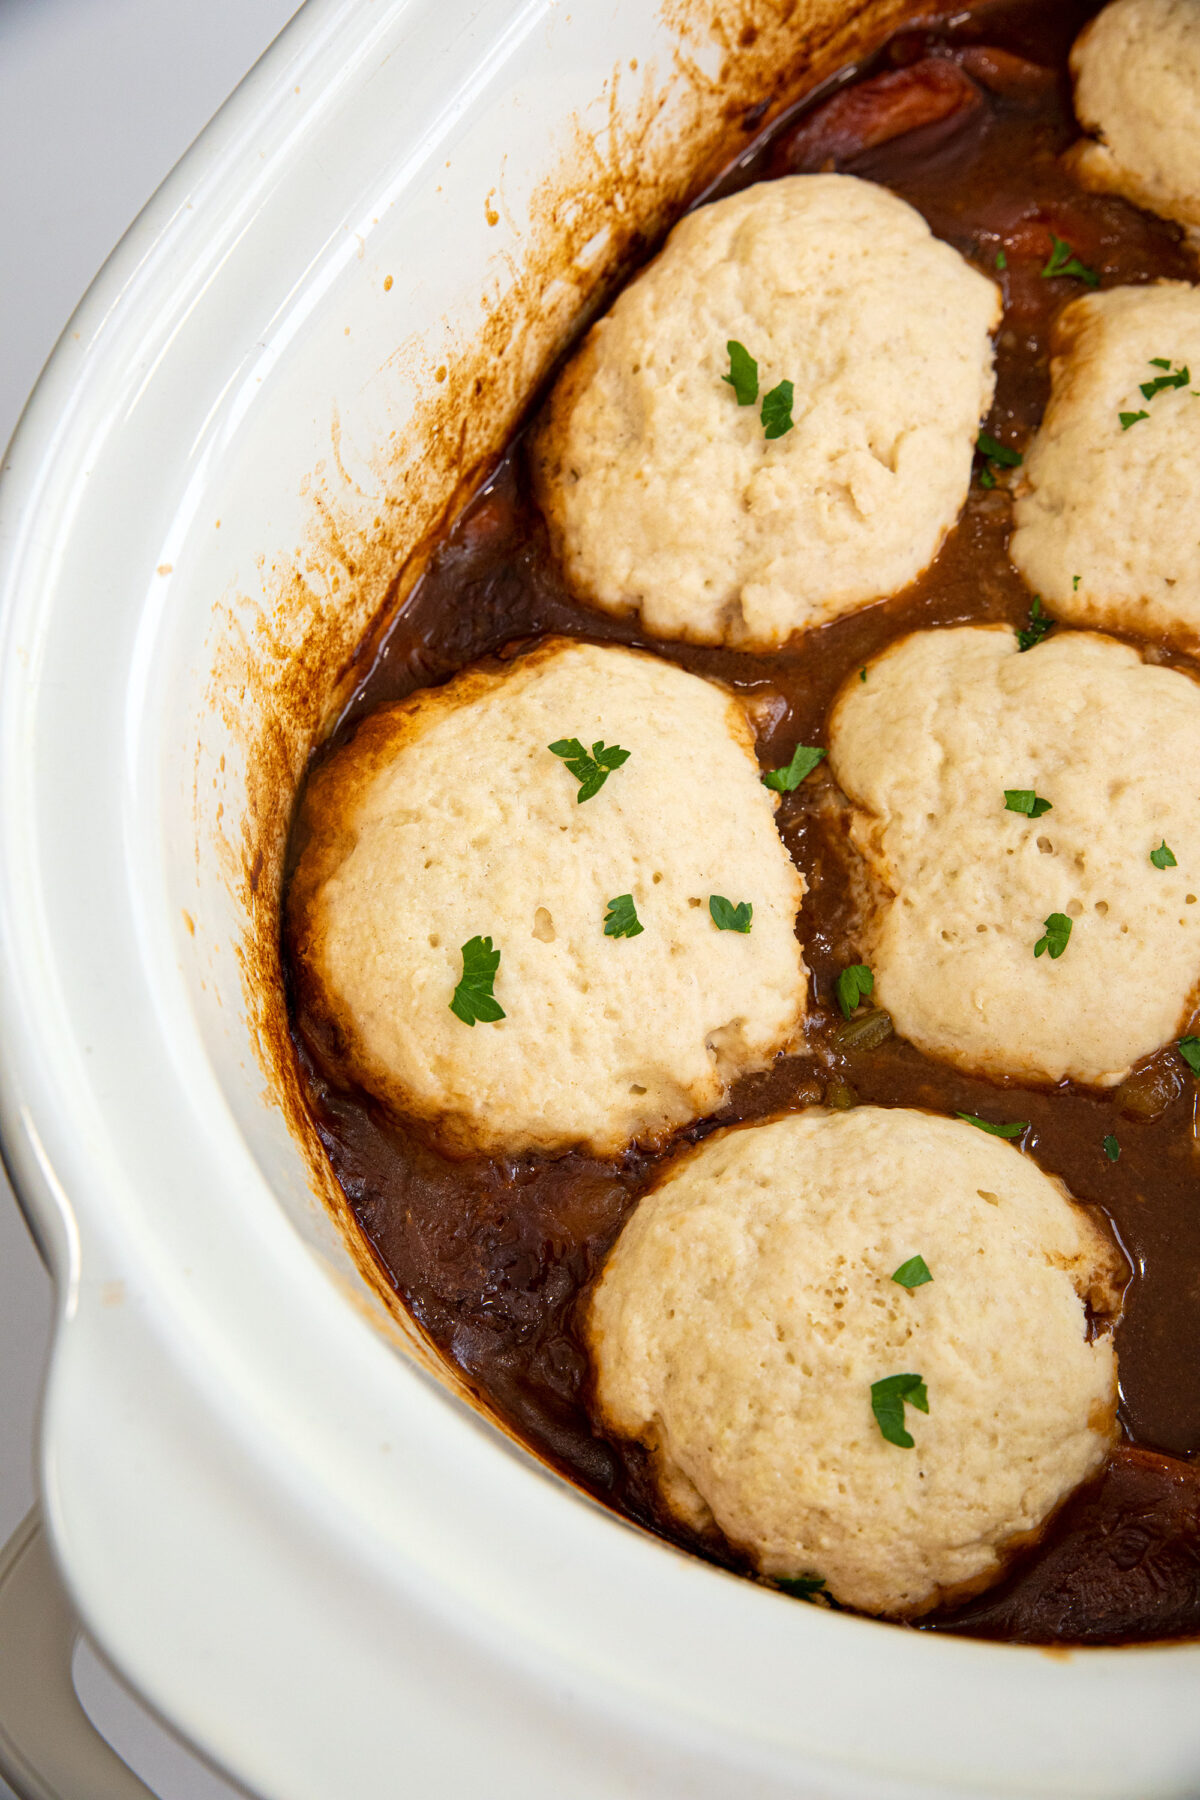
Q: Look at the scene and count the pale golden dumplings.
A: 6